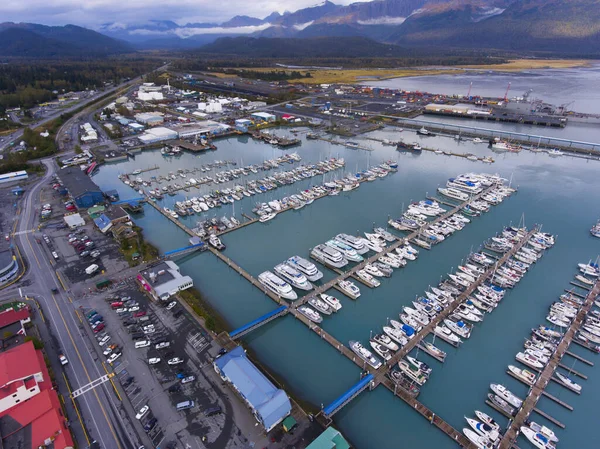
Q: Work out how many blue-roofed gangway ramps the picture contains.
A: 4